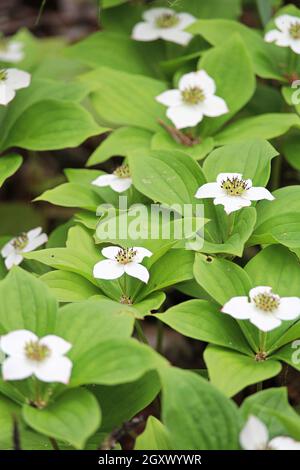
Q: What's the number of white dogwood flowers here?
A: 12